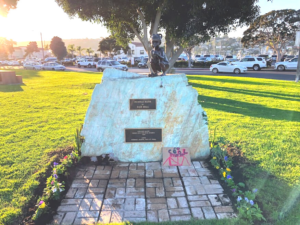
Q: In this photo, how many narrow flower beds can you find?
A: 2